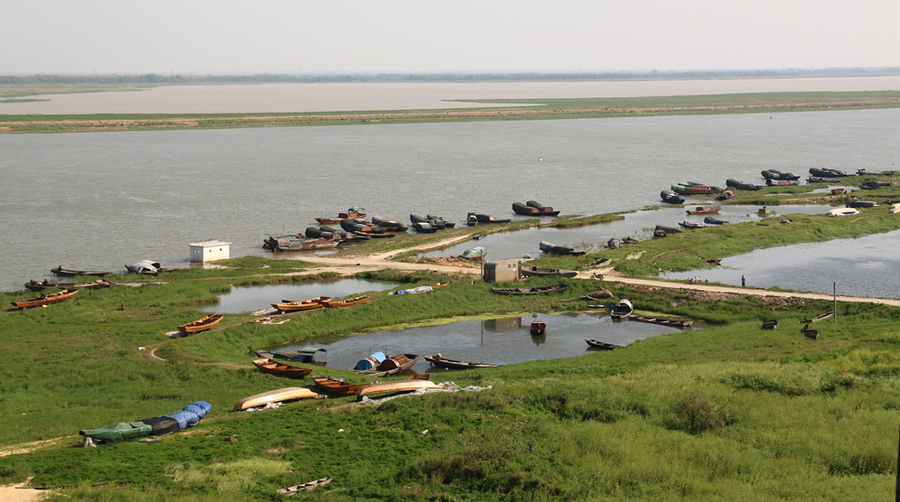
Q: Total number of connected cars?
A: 0